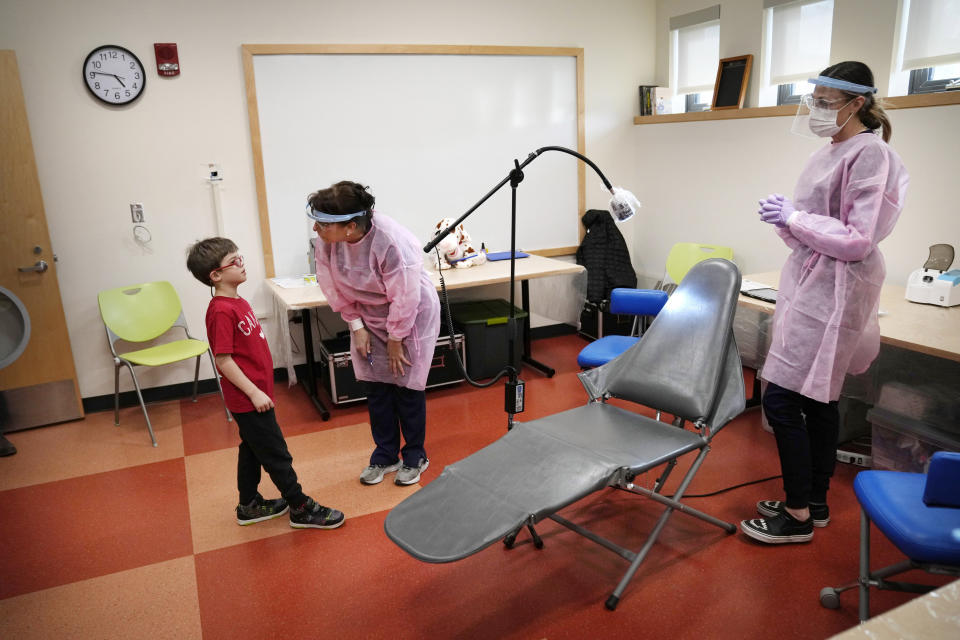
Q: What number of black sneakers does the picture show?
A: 4